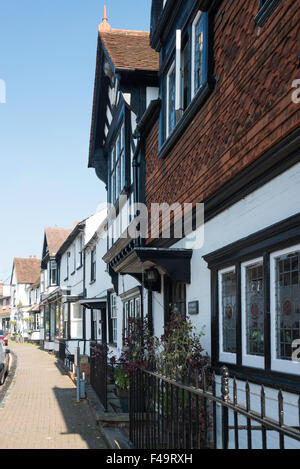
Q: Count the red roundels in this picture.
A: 3